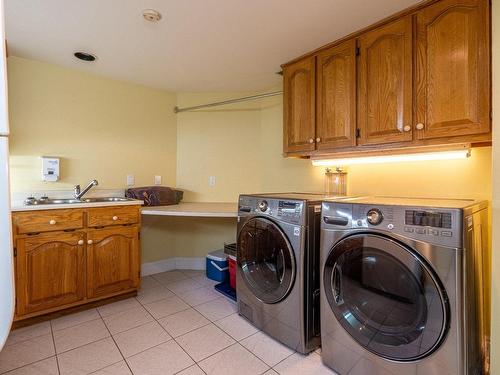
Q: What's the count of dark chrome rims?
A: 2